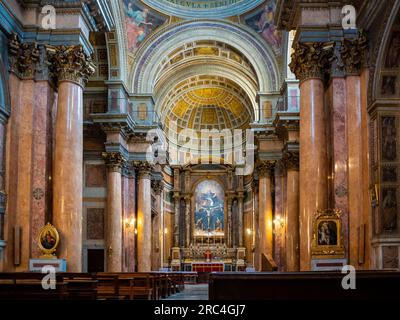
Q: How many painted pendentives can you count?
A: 2